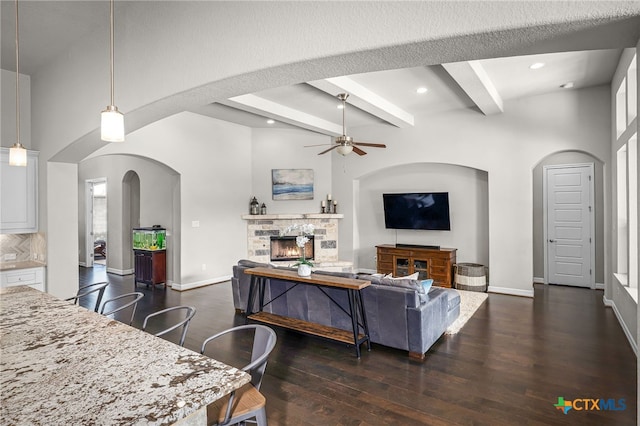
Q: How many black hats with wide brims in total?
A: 0